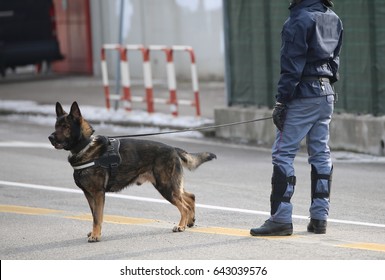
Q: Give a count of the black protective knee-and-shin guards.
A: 2